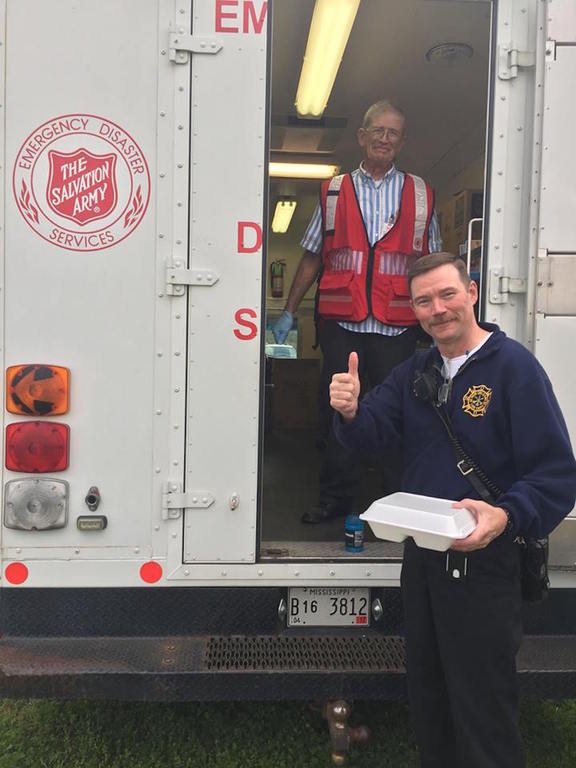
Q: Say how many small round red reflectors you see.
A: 2